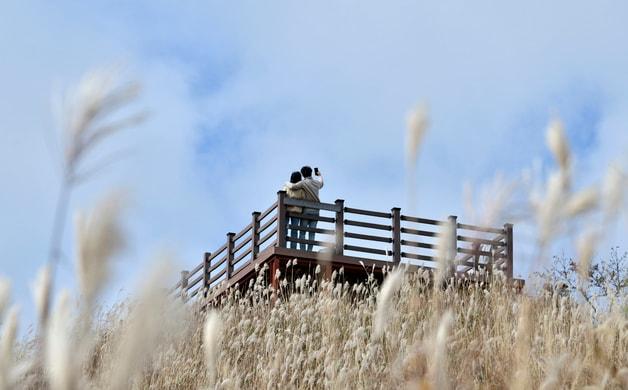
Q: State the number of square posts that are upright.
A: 9